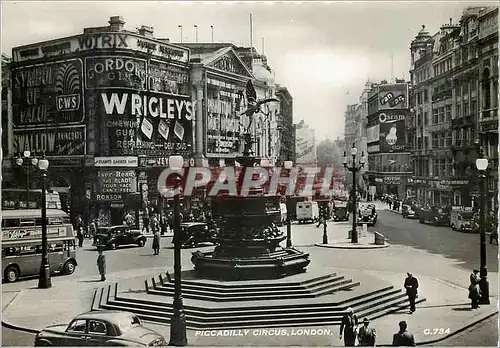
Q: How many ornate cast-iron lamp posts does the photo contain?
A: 6